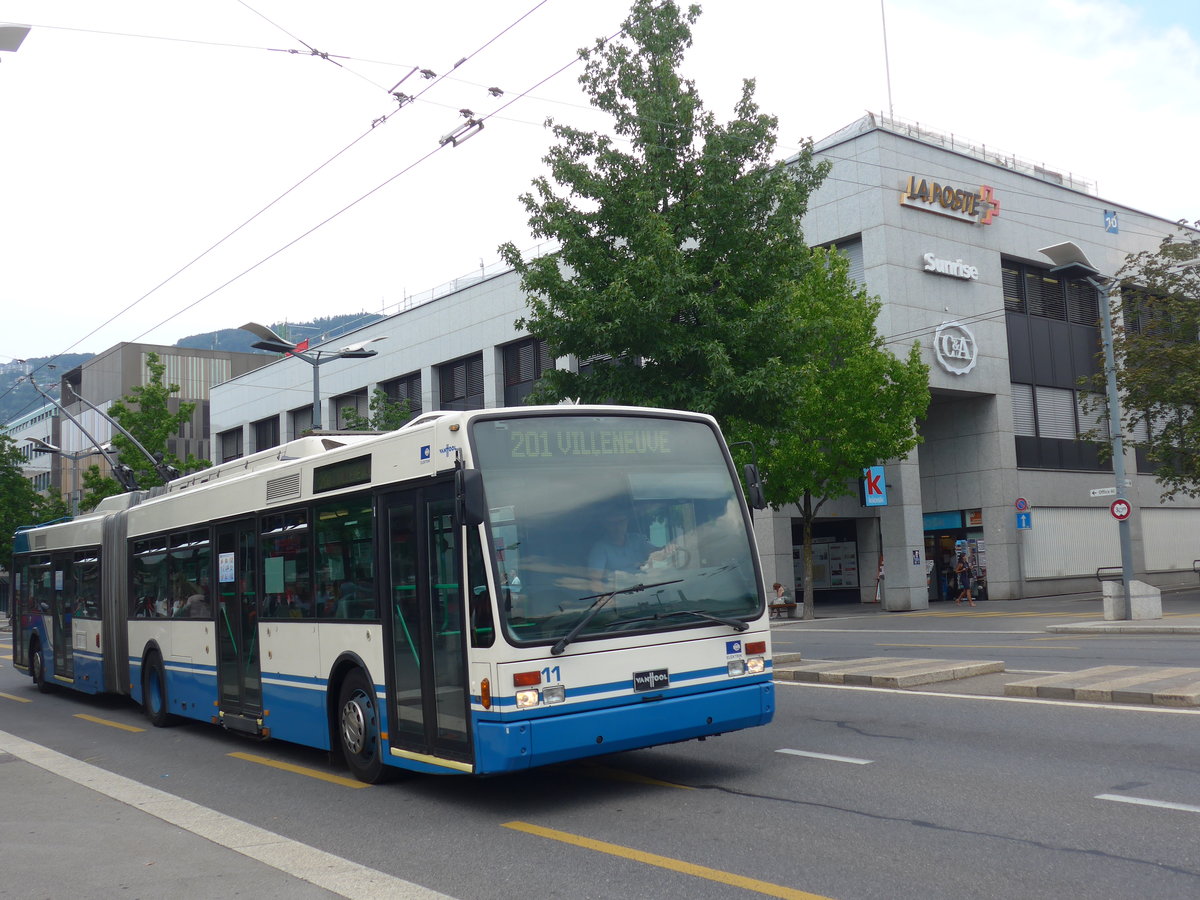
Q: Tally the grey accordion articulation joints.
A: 1